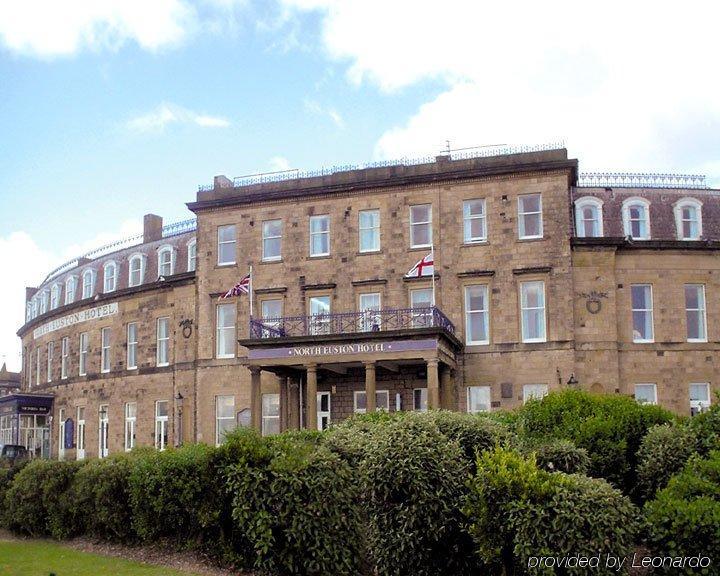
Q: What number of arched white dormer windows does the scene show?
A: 13